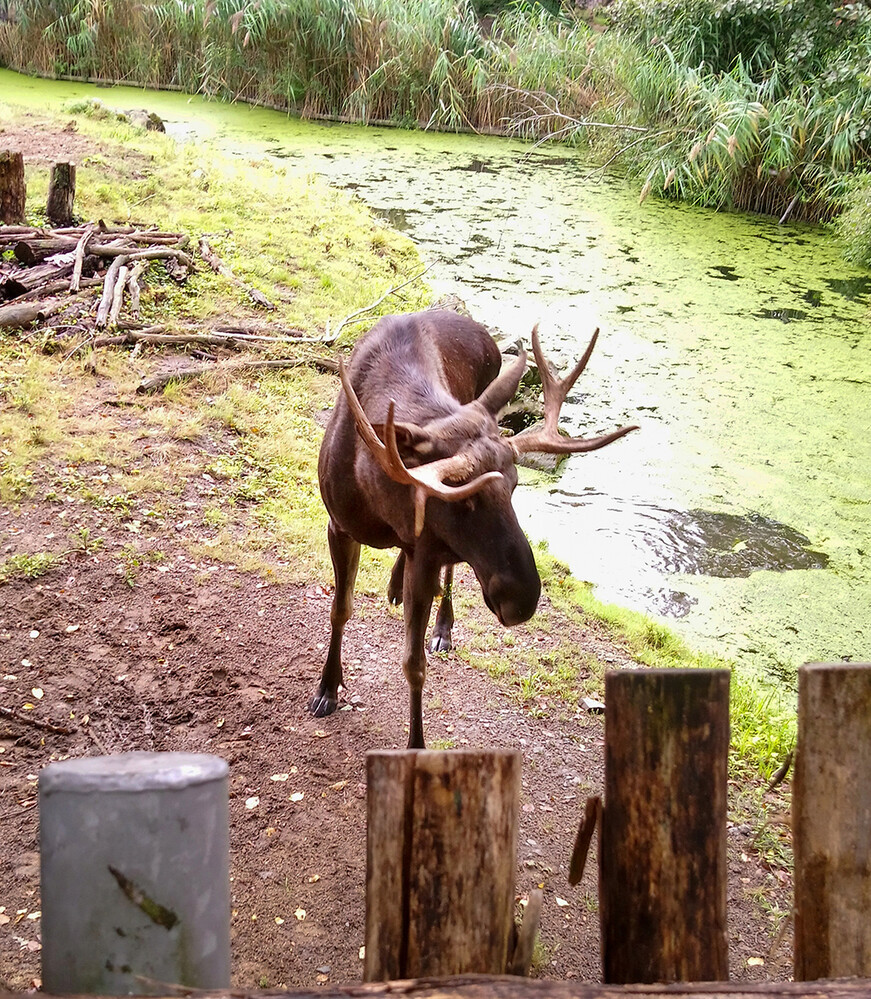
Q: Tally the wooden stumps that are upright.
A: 5